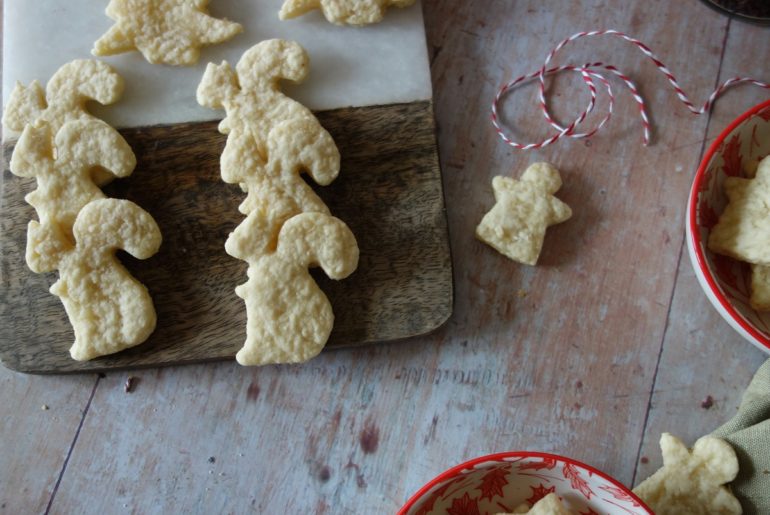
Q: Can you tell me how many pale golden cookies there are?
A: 13